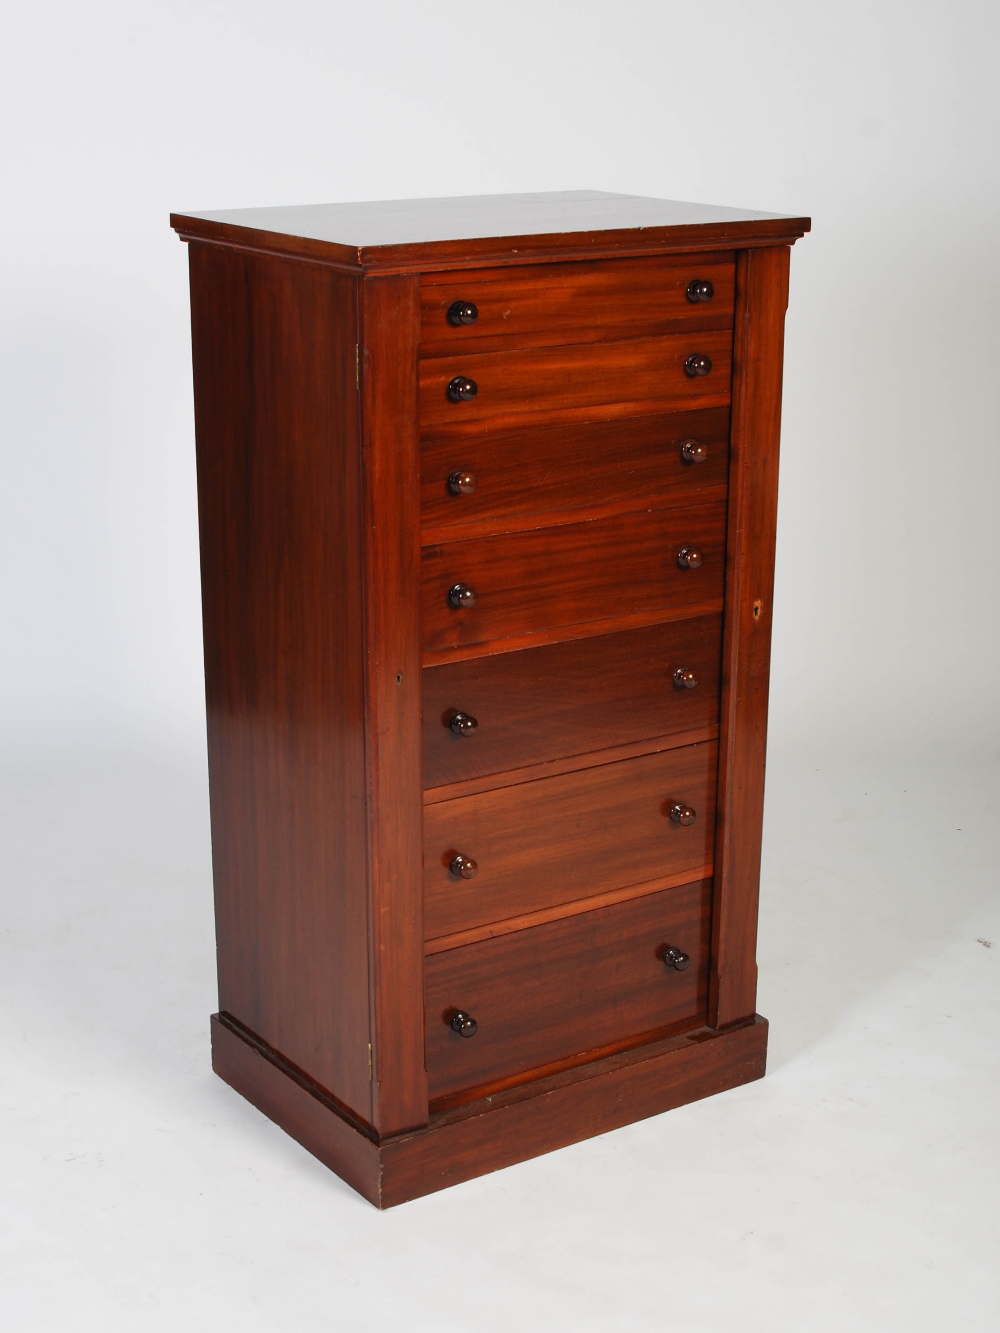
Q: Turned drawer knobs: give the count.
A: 14